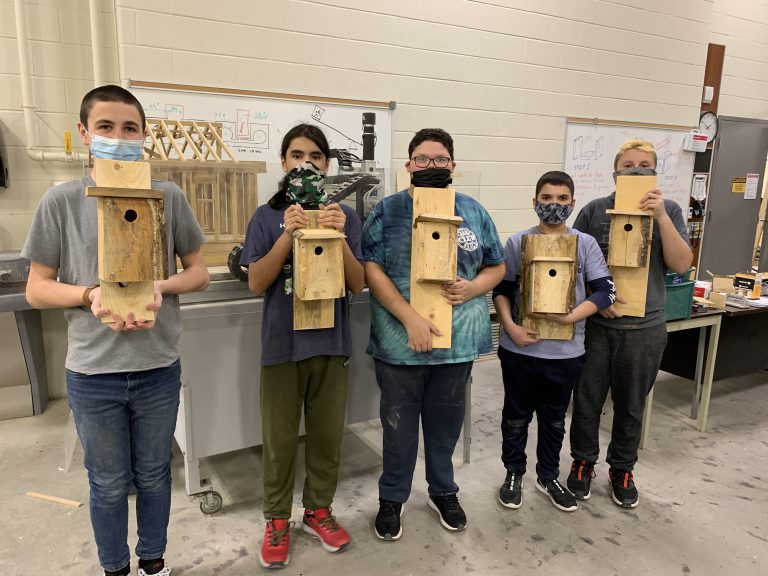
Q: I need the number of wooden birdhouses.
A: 5